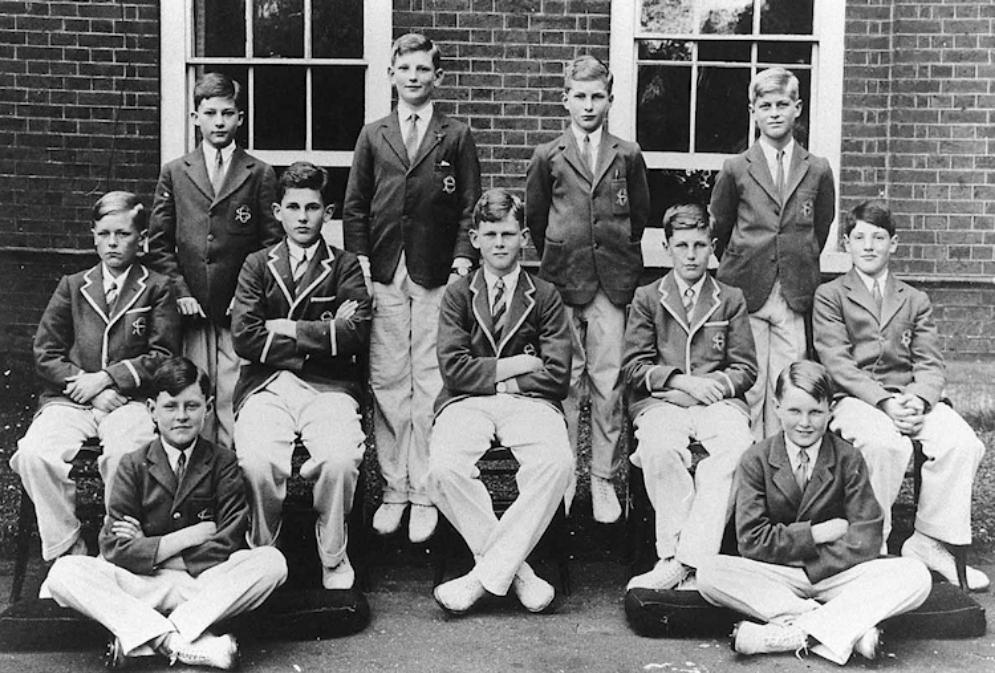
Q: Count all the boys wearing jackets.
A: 11